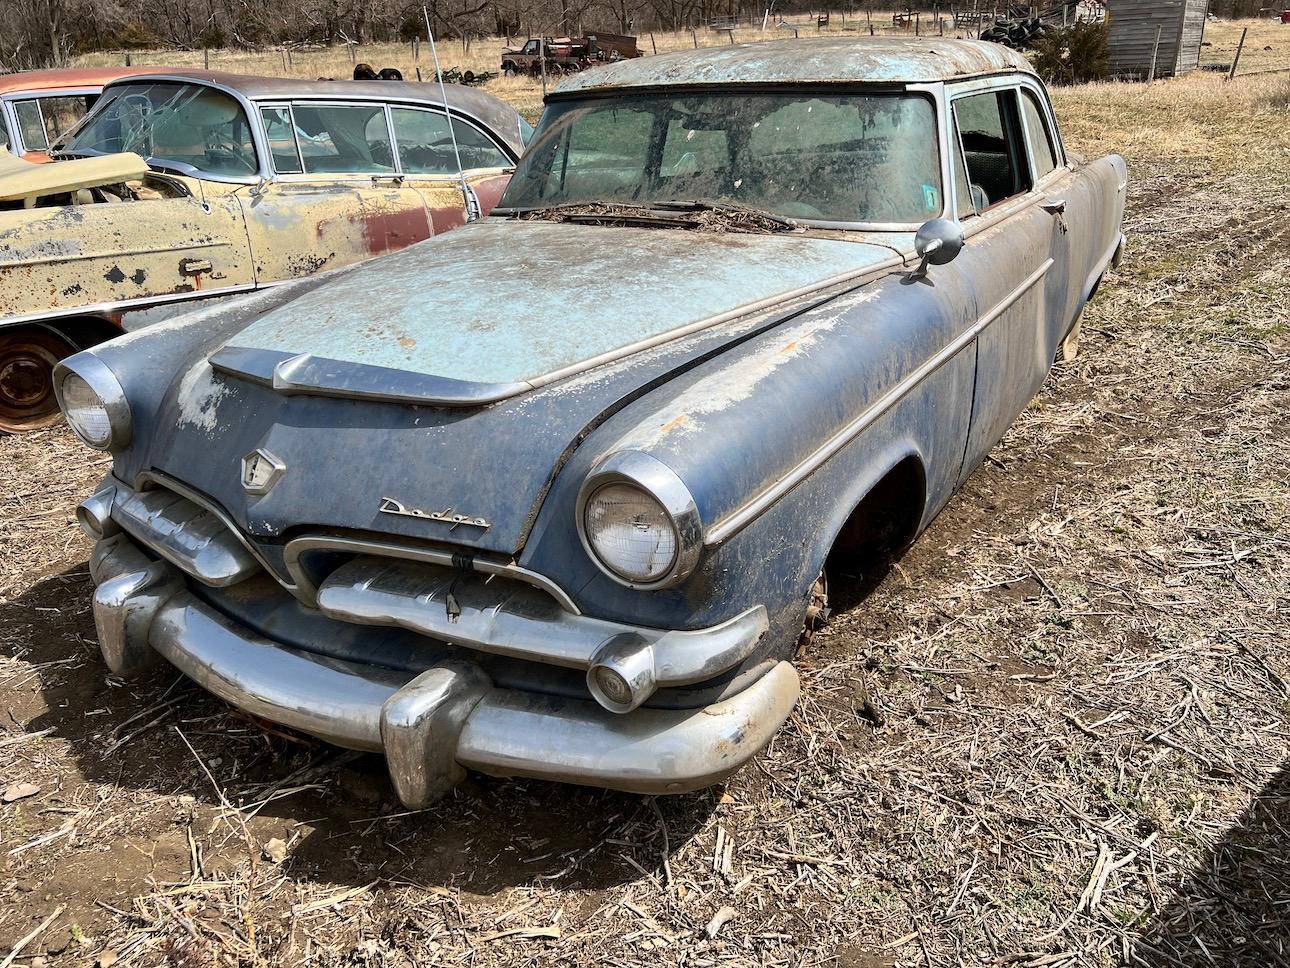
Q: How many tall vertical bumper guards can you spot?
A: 2